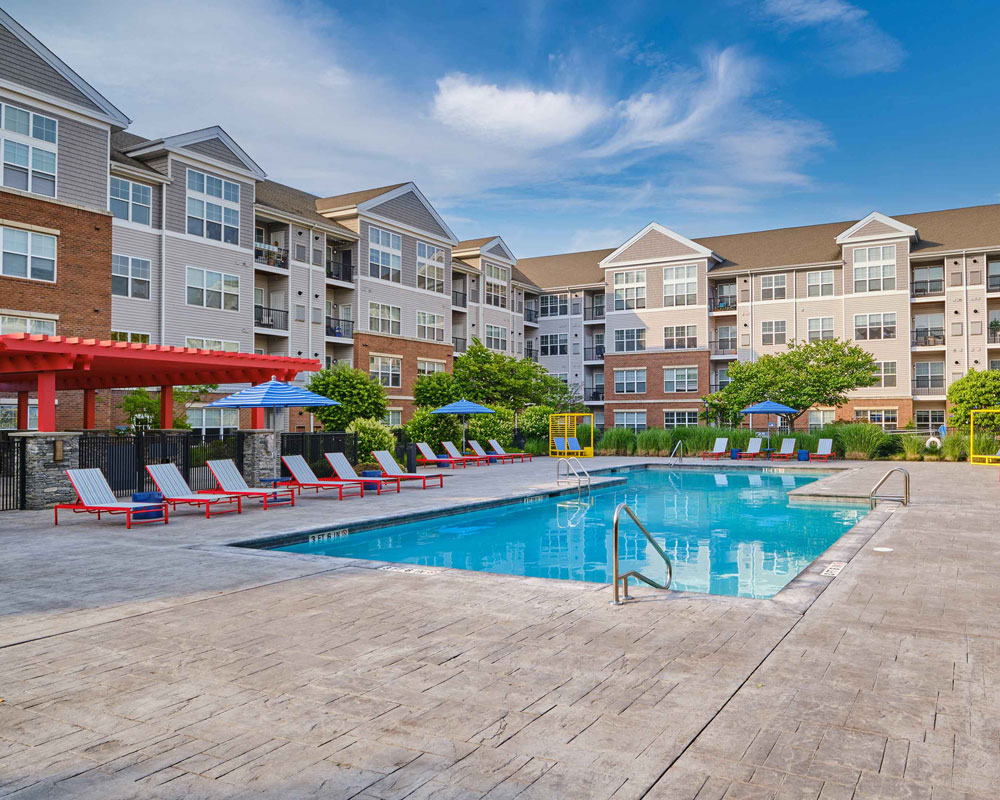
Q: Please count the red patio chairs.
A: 14